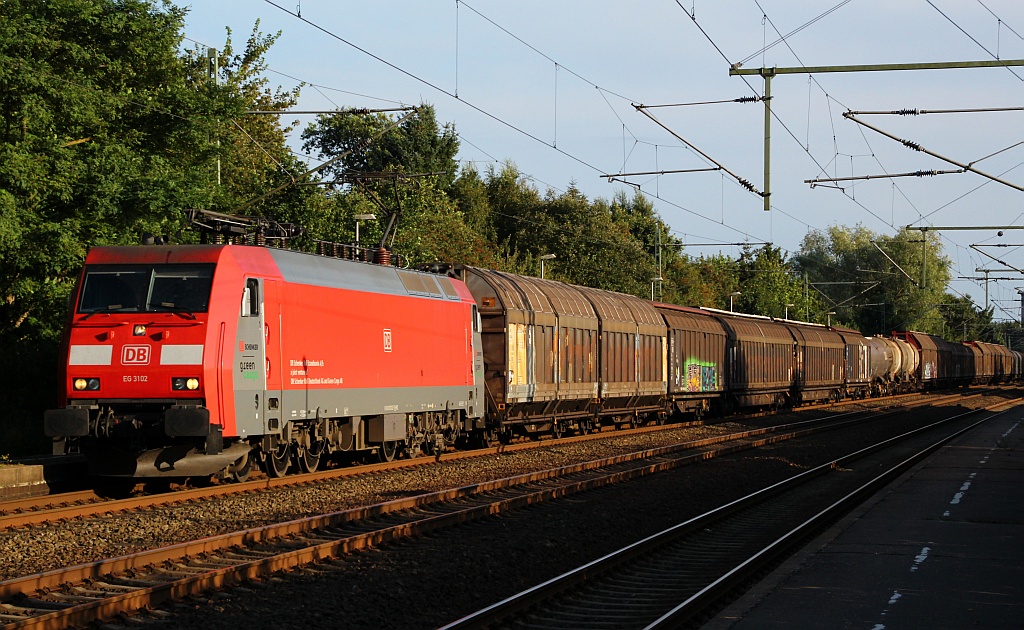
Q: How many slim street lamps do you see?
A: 6